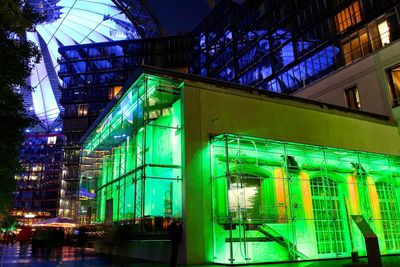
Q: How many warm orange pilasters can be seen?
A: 4